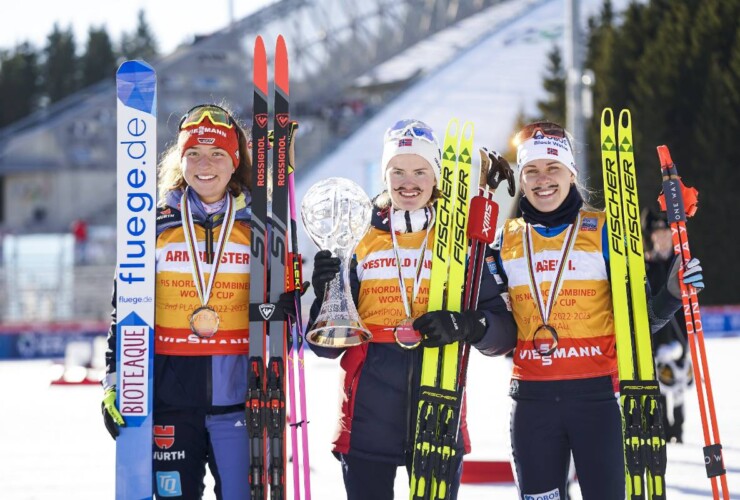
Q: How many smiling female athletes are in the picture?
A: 3